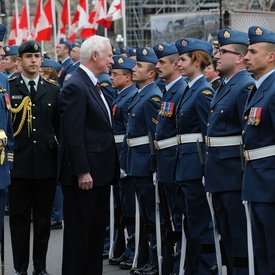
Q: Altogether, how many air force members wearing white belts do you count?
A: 6